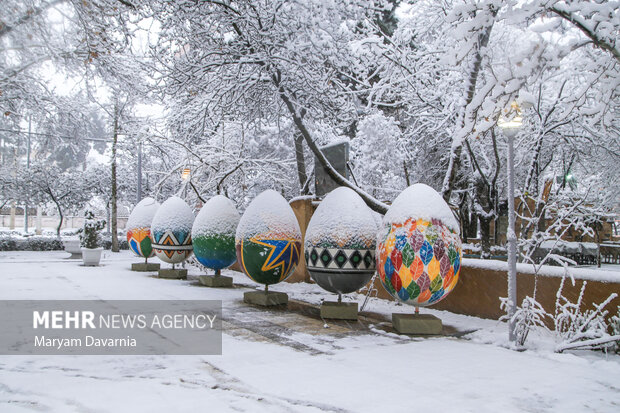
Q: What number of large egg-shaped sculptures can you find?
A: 6